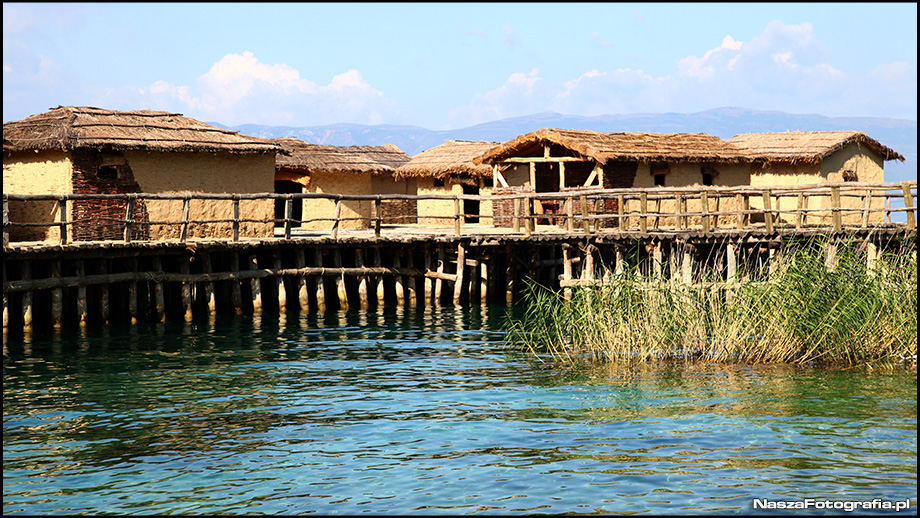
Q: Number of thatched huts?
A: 5